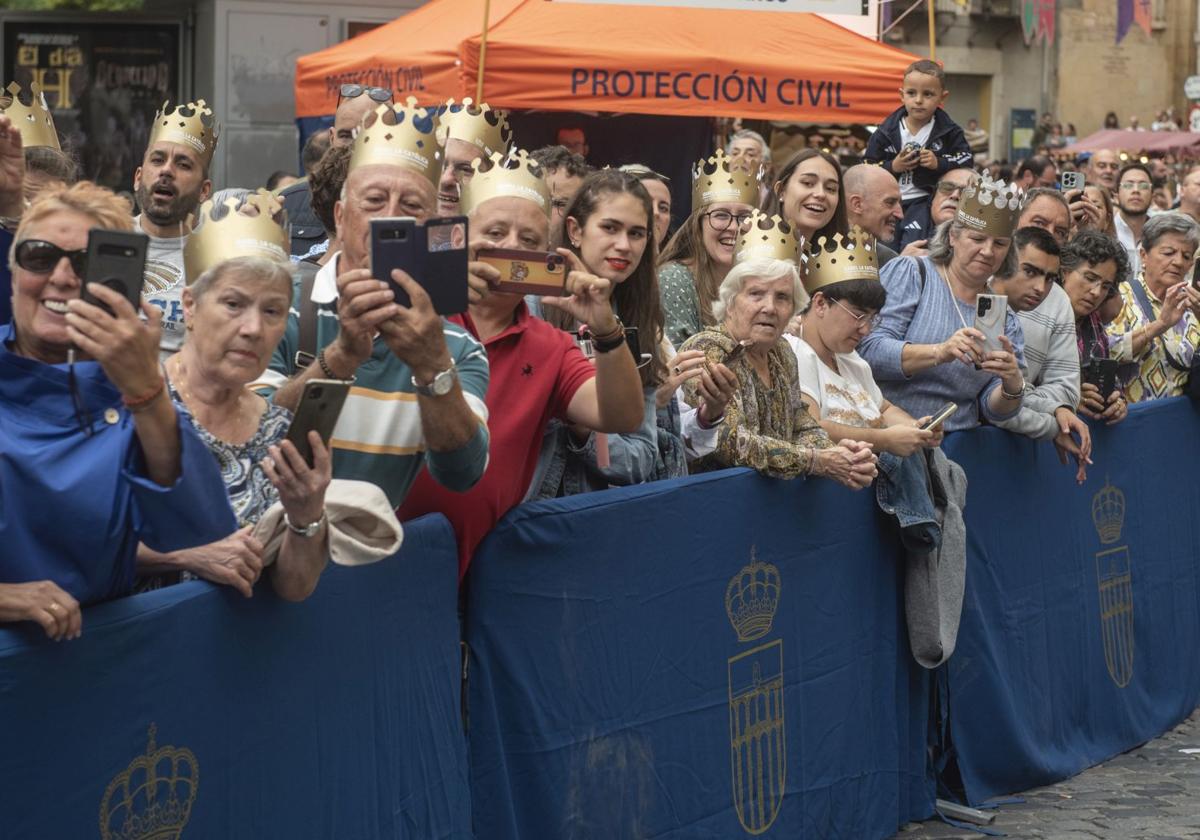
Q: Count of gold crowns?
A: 10